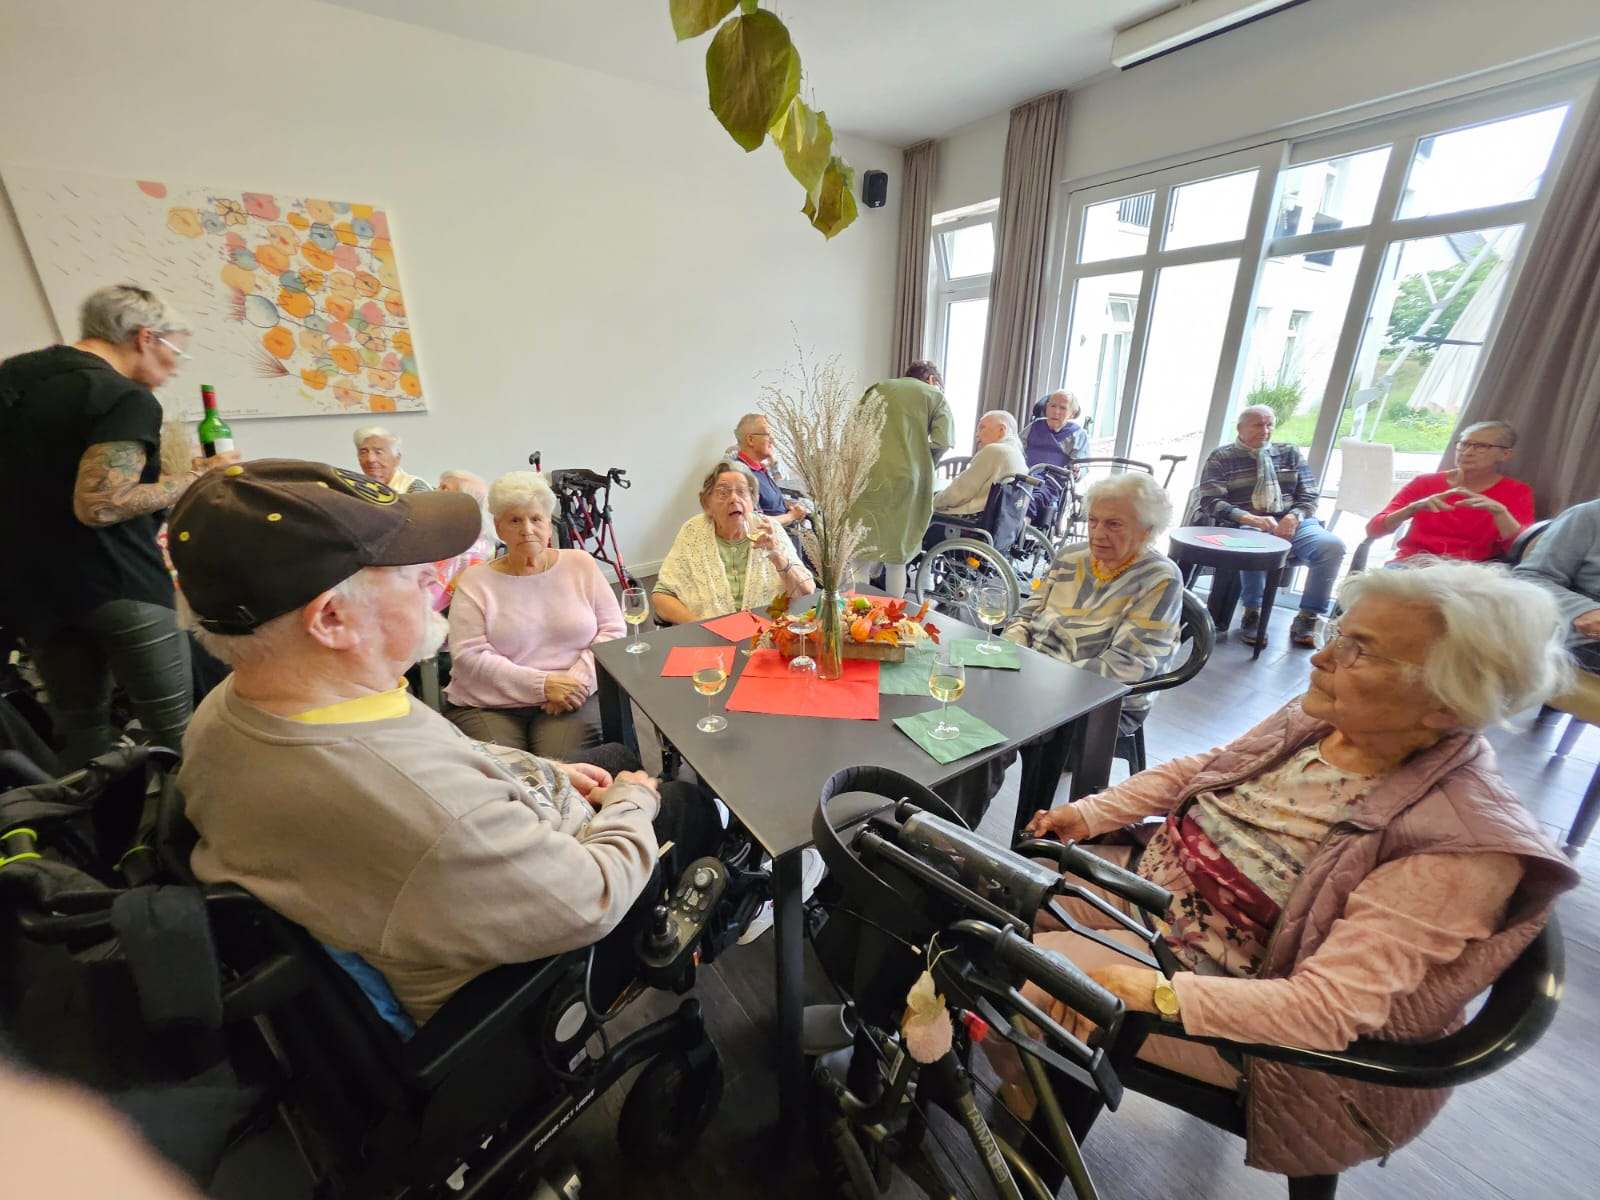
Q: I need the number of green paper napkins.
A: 4